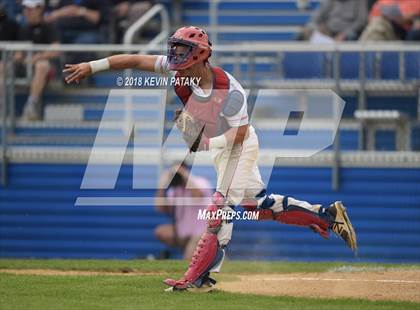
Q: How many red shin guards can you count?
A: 2